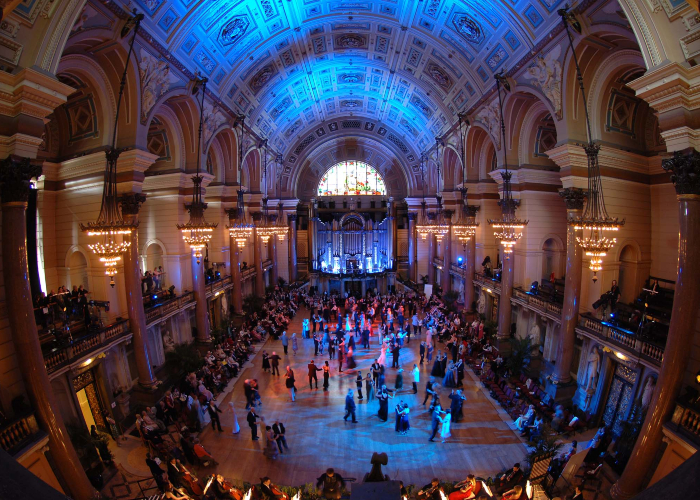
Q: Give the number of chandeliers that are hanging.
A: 10